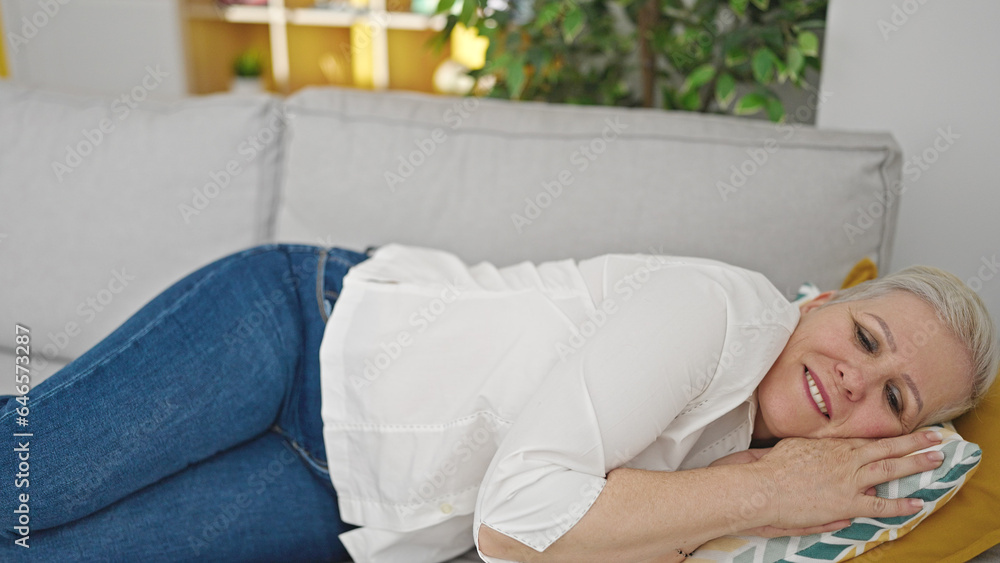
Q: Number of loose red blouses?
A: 0